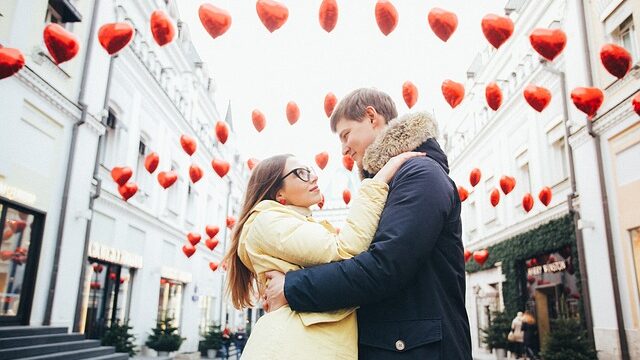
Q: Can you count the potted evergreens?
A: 5